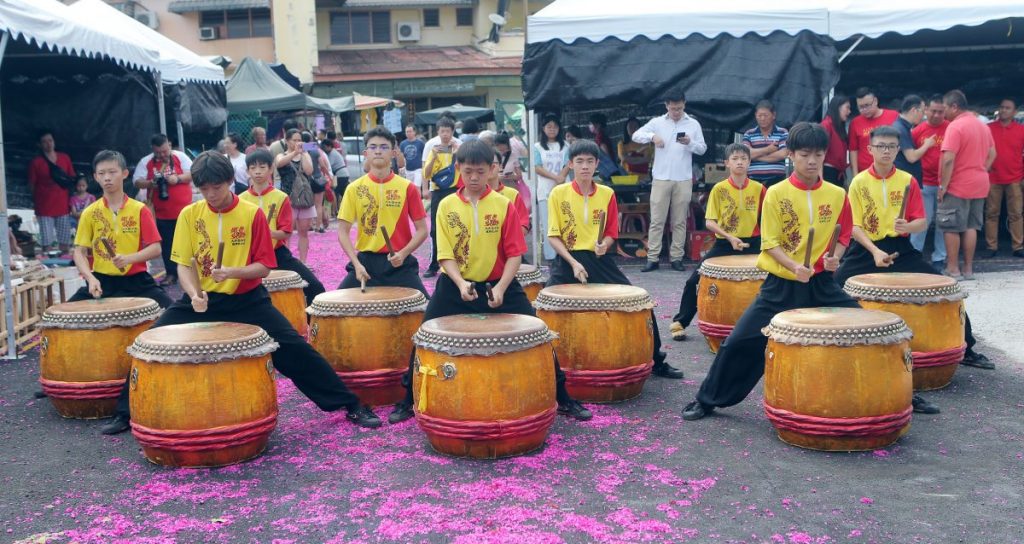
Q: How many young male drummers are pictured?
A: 10